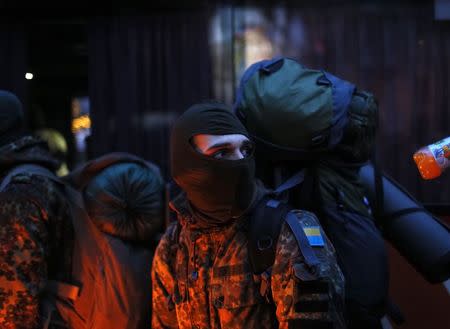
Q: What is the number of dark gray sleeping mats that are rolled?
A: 1